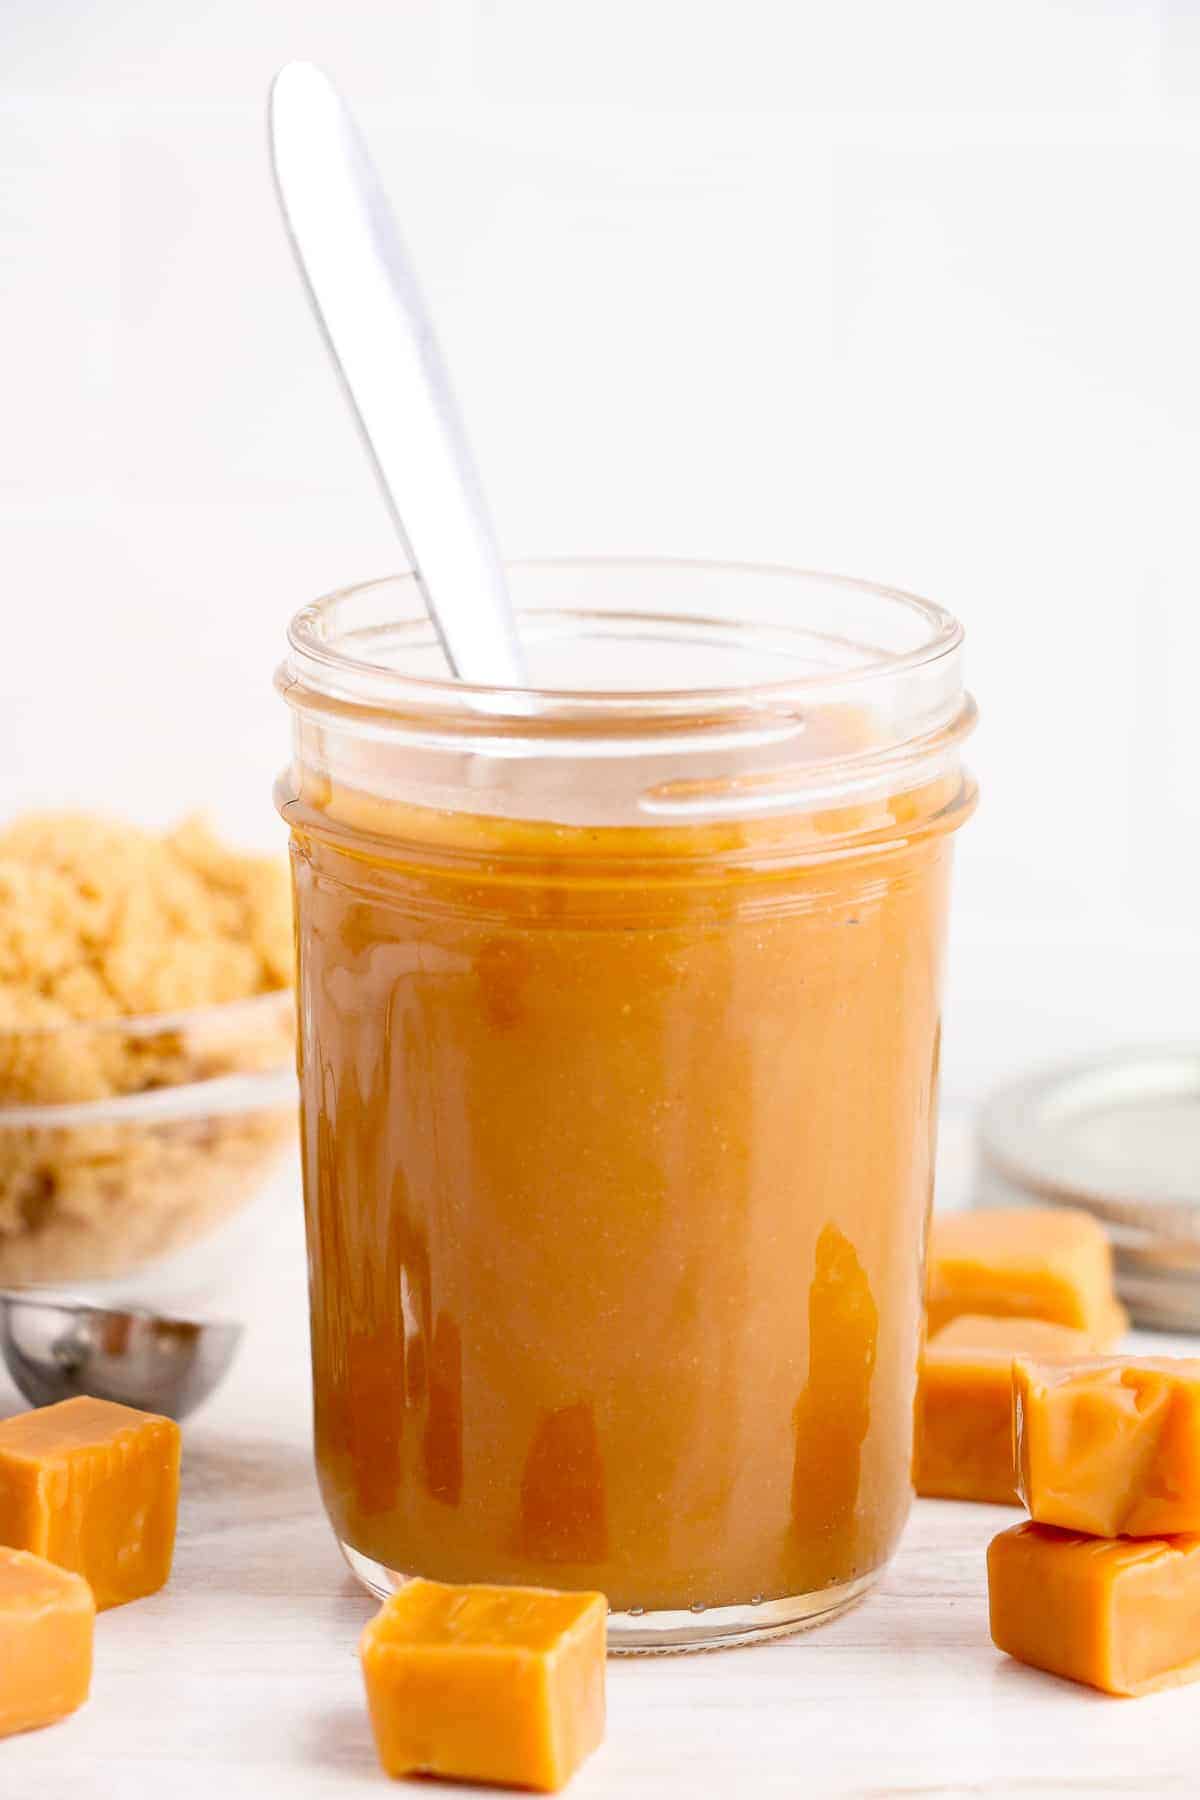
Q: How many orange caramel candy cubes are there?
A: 7